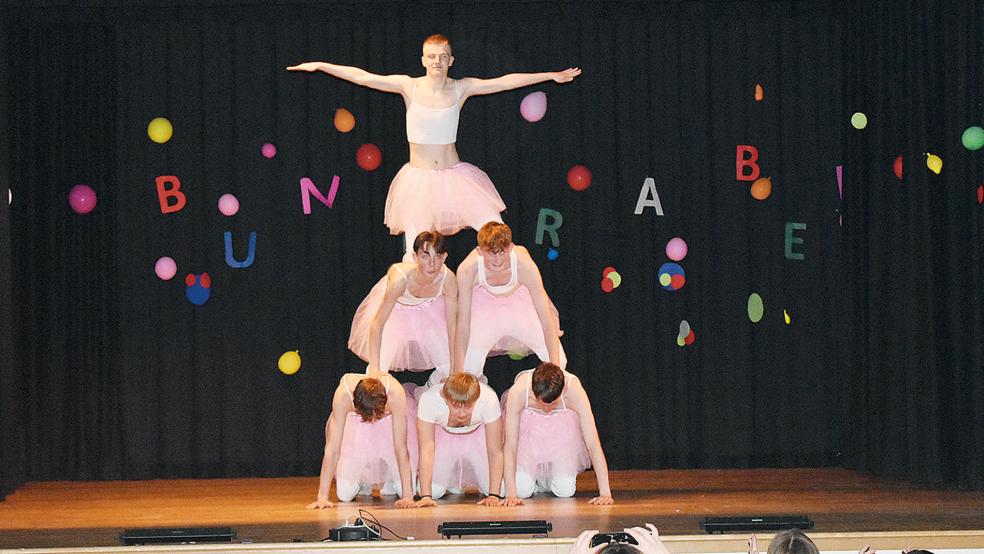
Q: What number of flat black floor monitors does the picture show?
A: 3